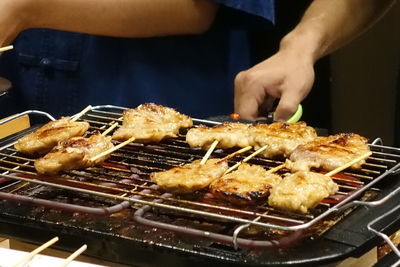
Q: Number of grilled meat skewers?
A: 9